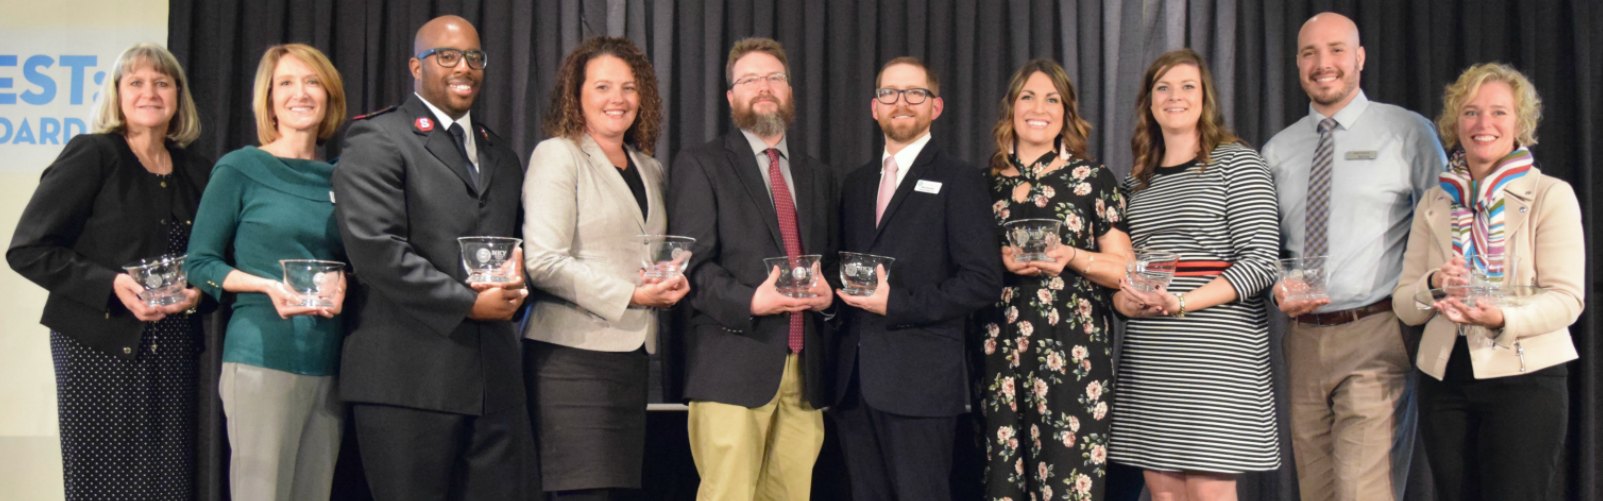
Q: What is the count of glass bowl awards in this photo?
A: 10